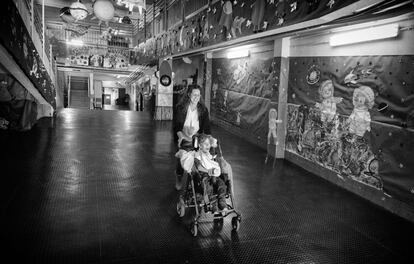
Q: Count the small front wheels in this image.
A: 2